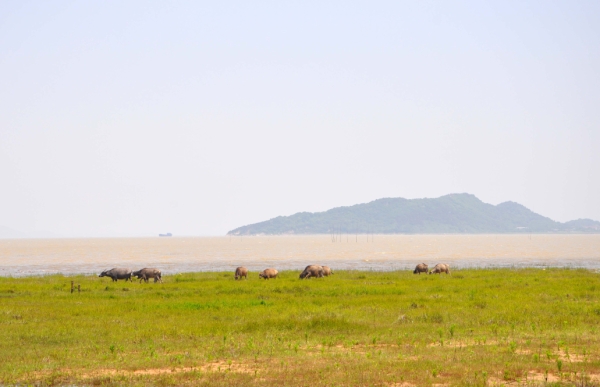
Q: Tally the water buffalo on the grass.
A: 8